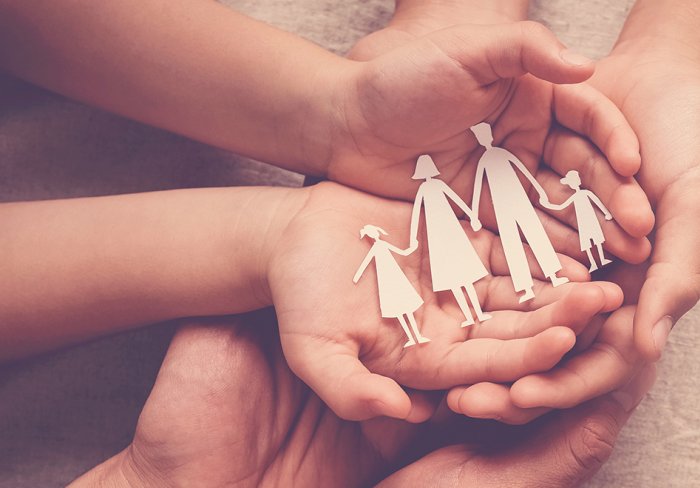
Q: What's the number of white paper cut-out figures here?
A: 4